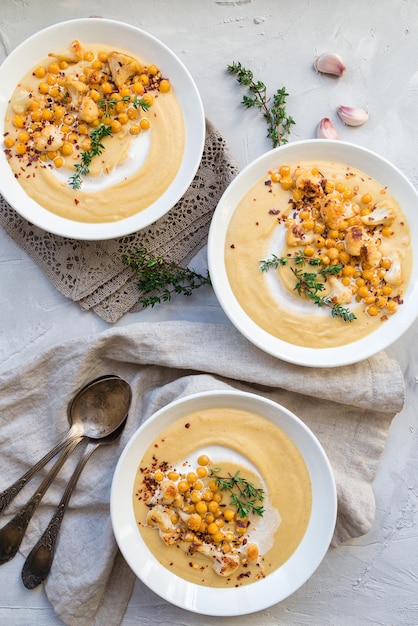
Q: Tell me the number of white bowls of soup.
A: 3